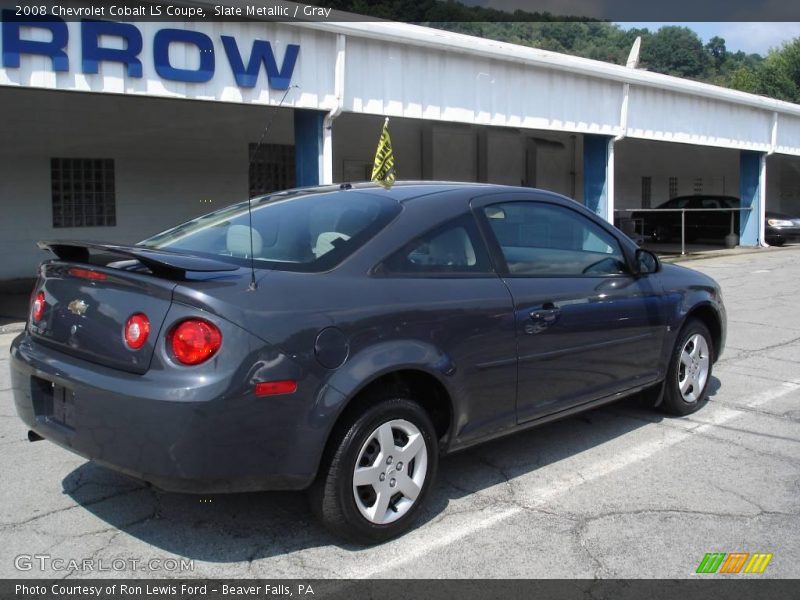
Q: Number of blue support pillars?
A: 3